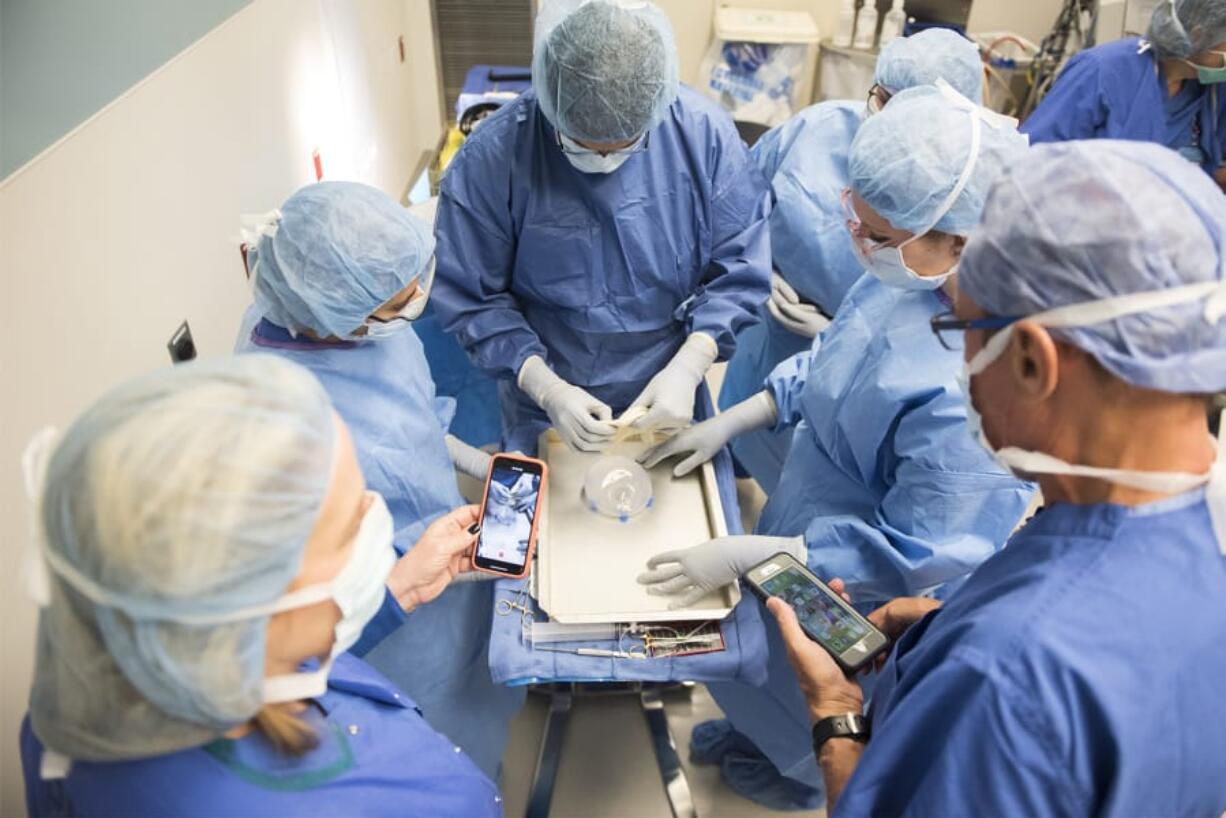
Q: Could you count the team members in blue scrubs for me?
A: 7